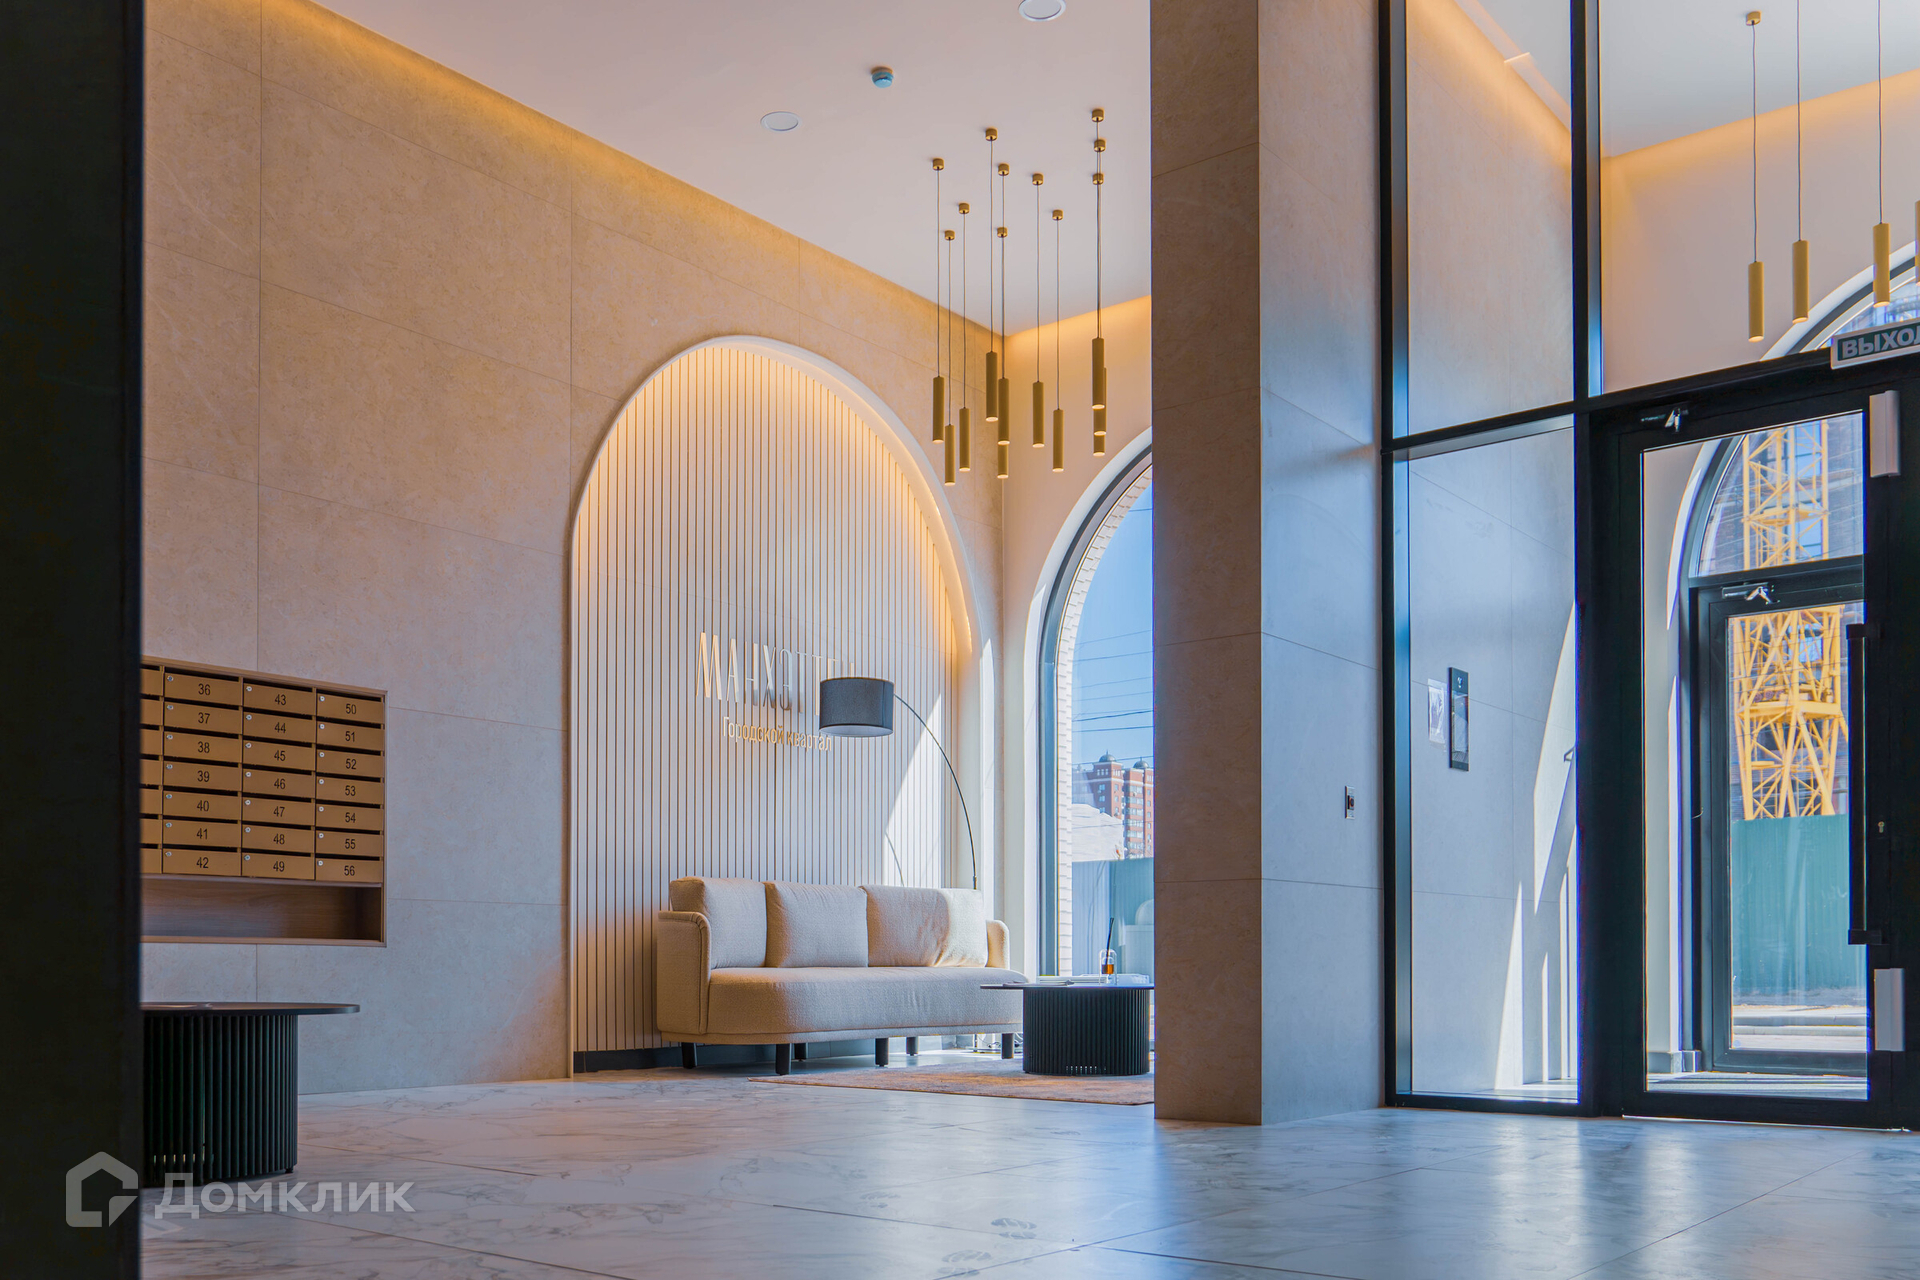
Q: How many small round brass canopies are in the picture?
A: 12